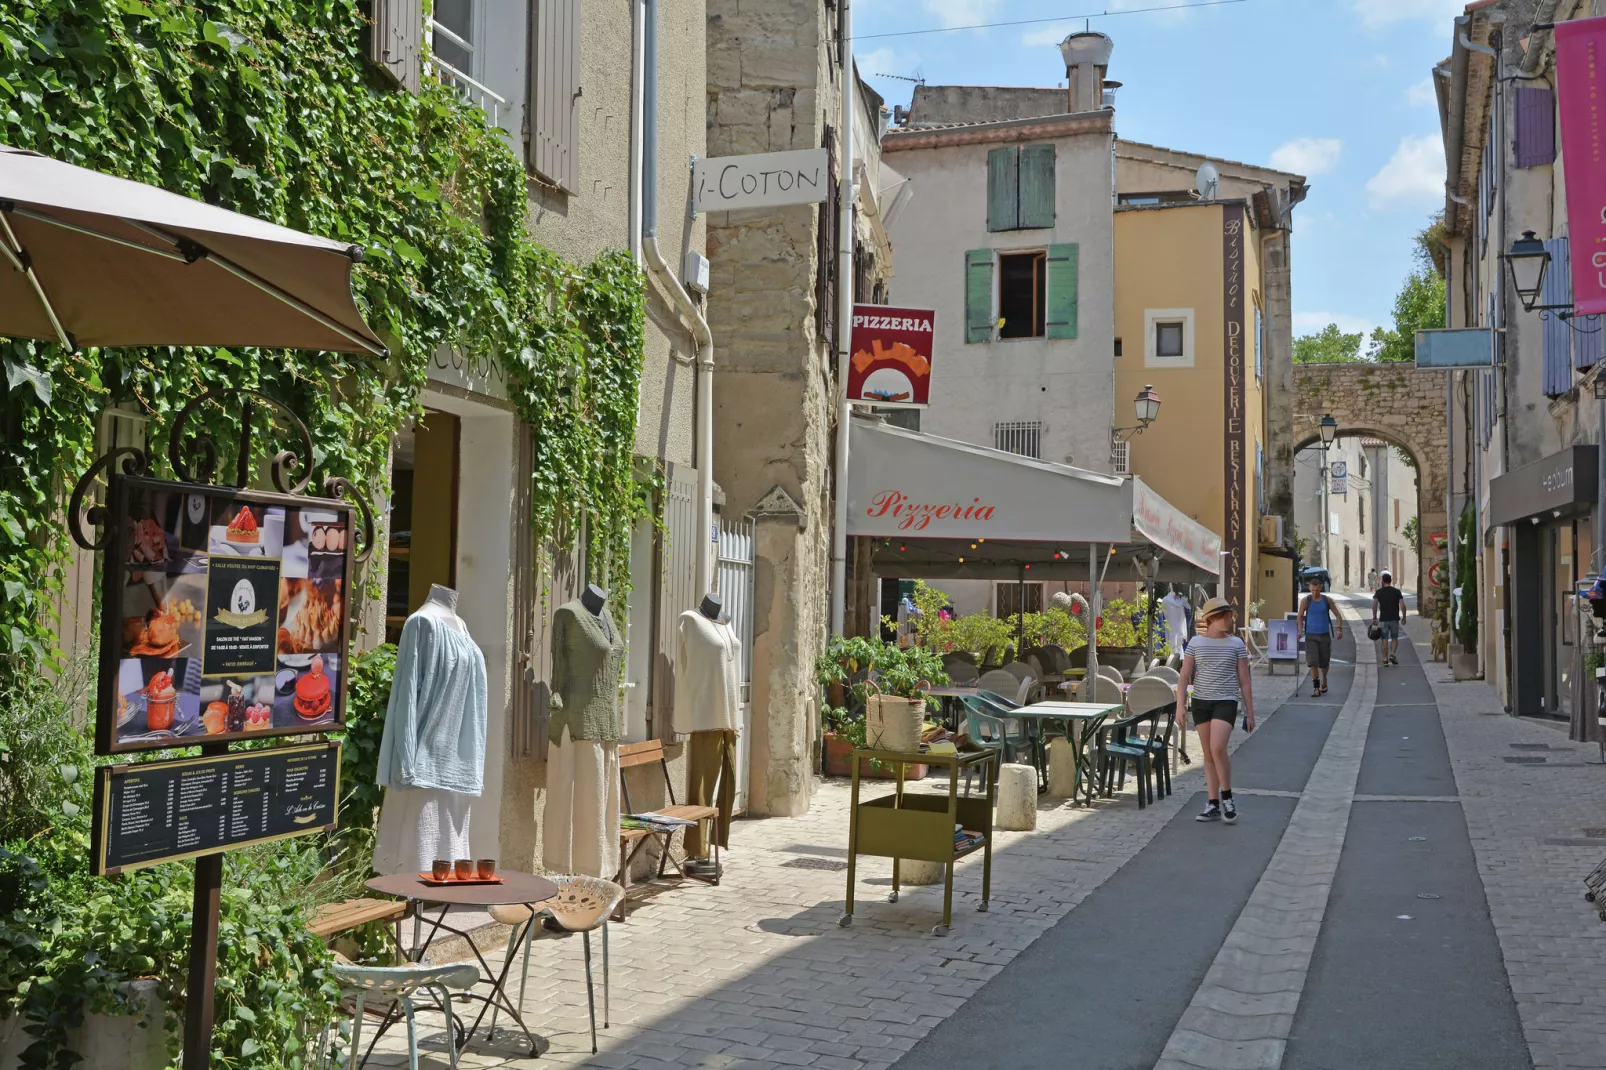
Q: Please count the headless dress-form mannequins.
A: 3